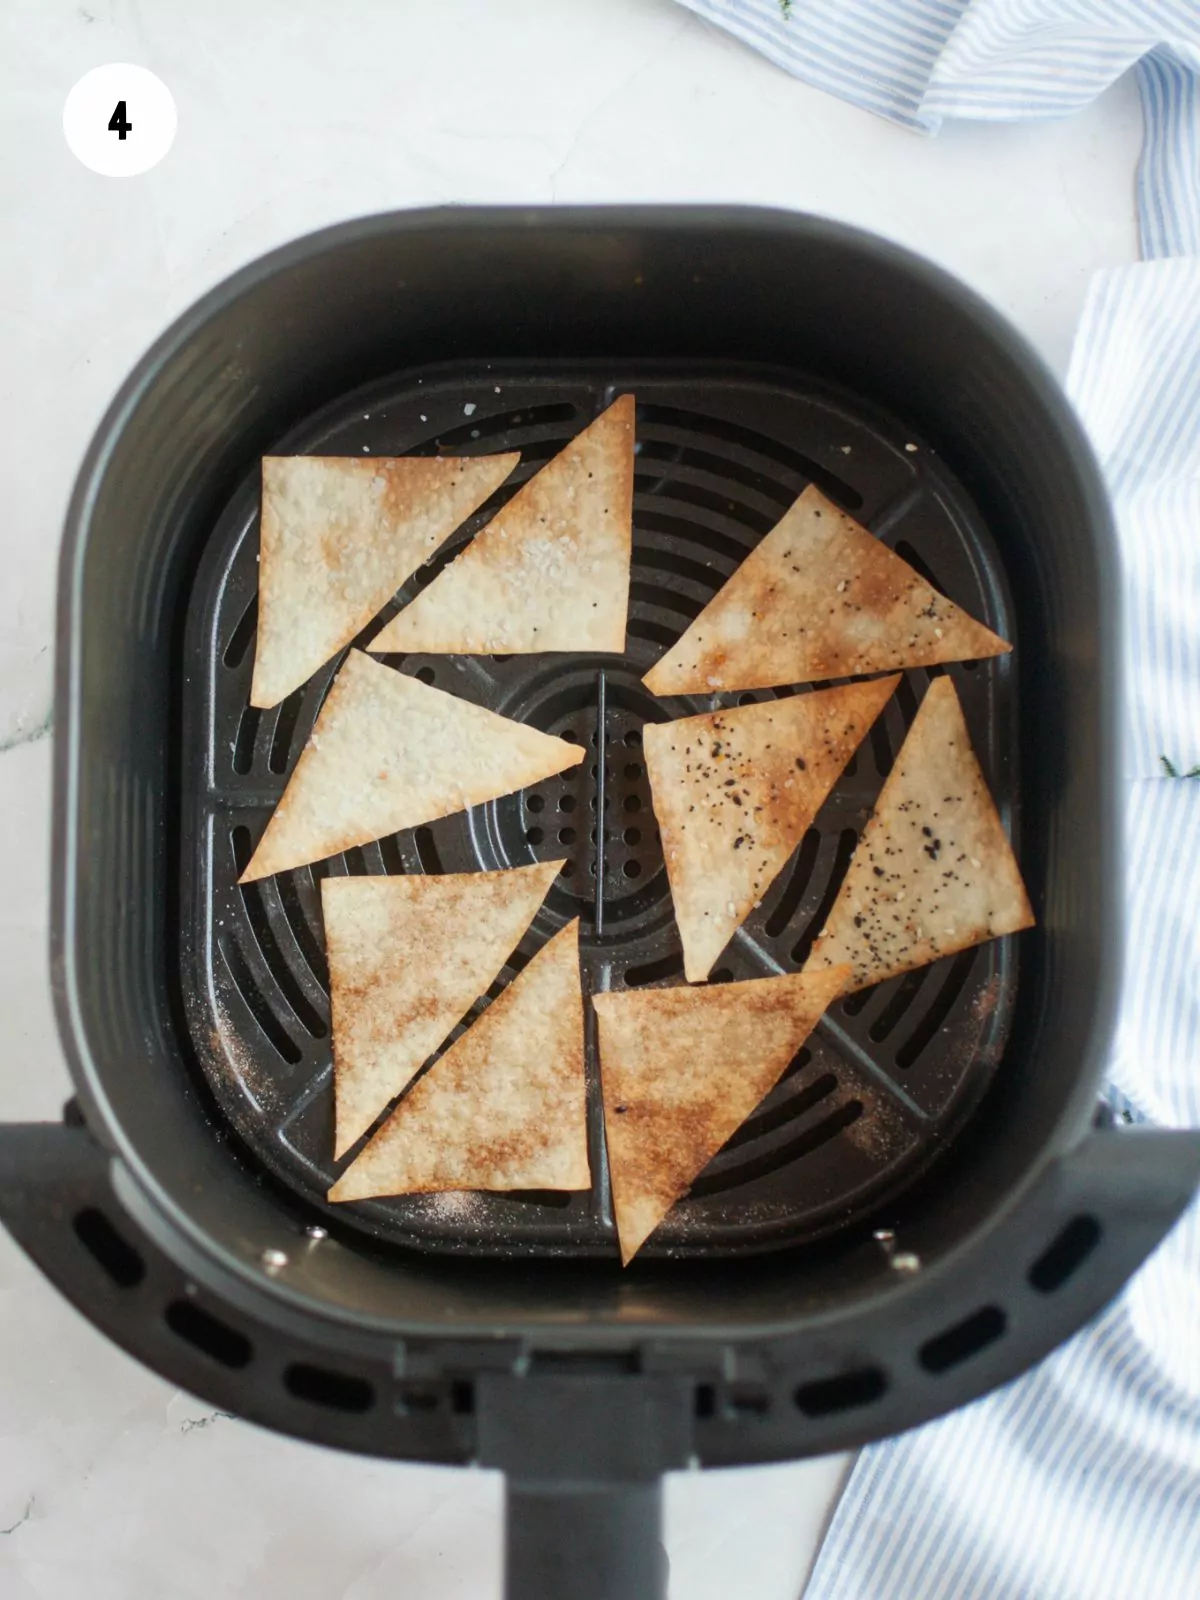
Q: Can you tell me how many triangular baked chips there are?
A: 9